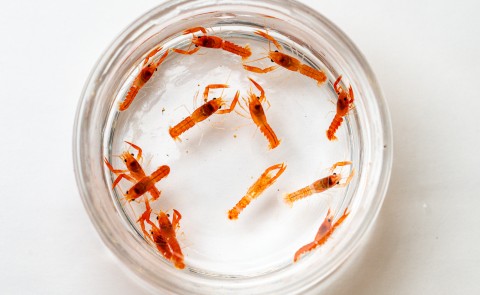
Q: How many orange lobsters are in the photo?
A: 13